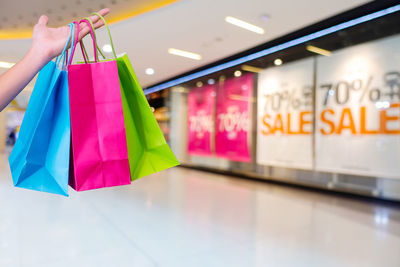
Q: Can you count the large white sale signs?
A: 2